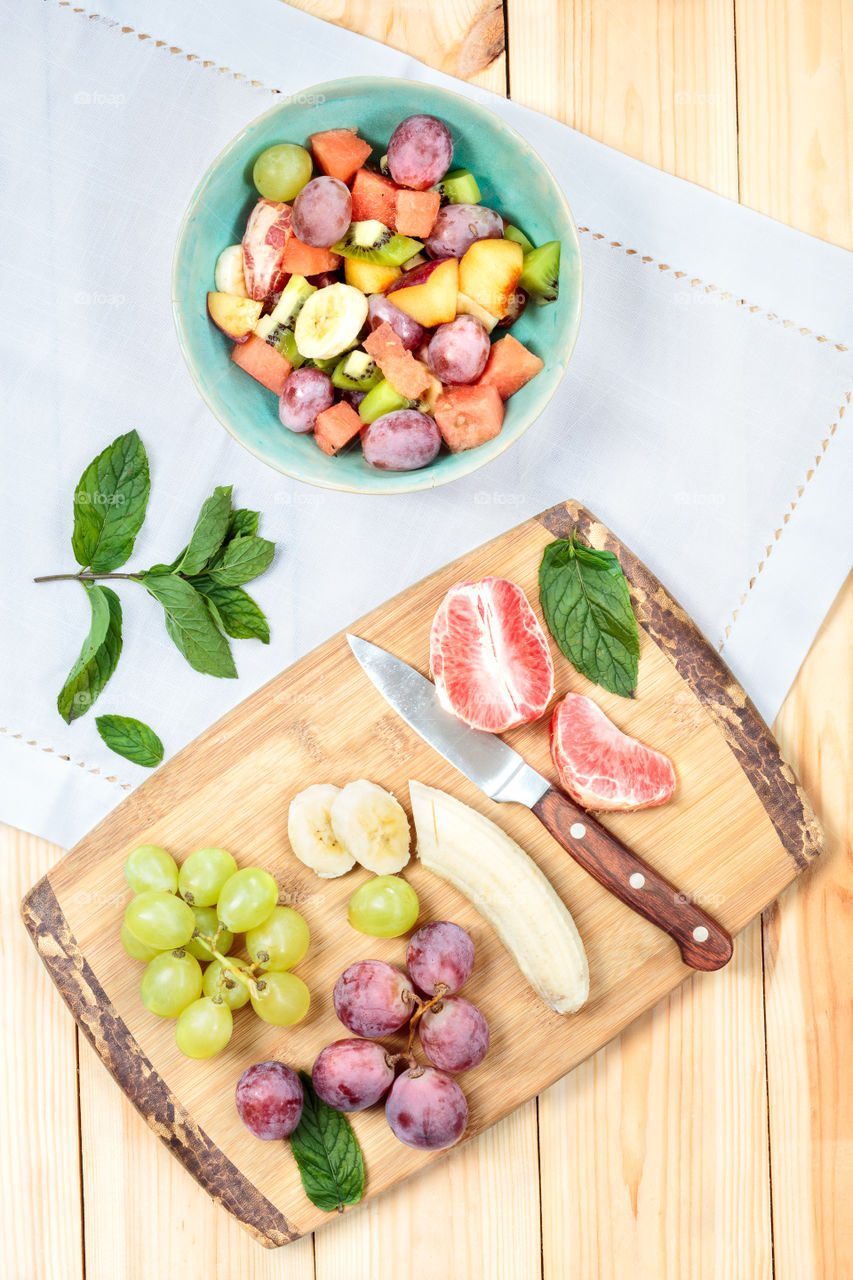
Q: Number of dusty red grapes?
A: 13